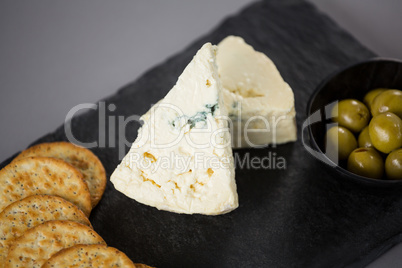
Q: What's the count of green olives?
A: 8